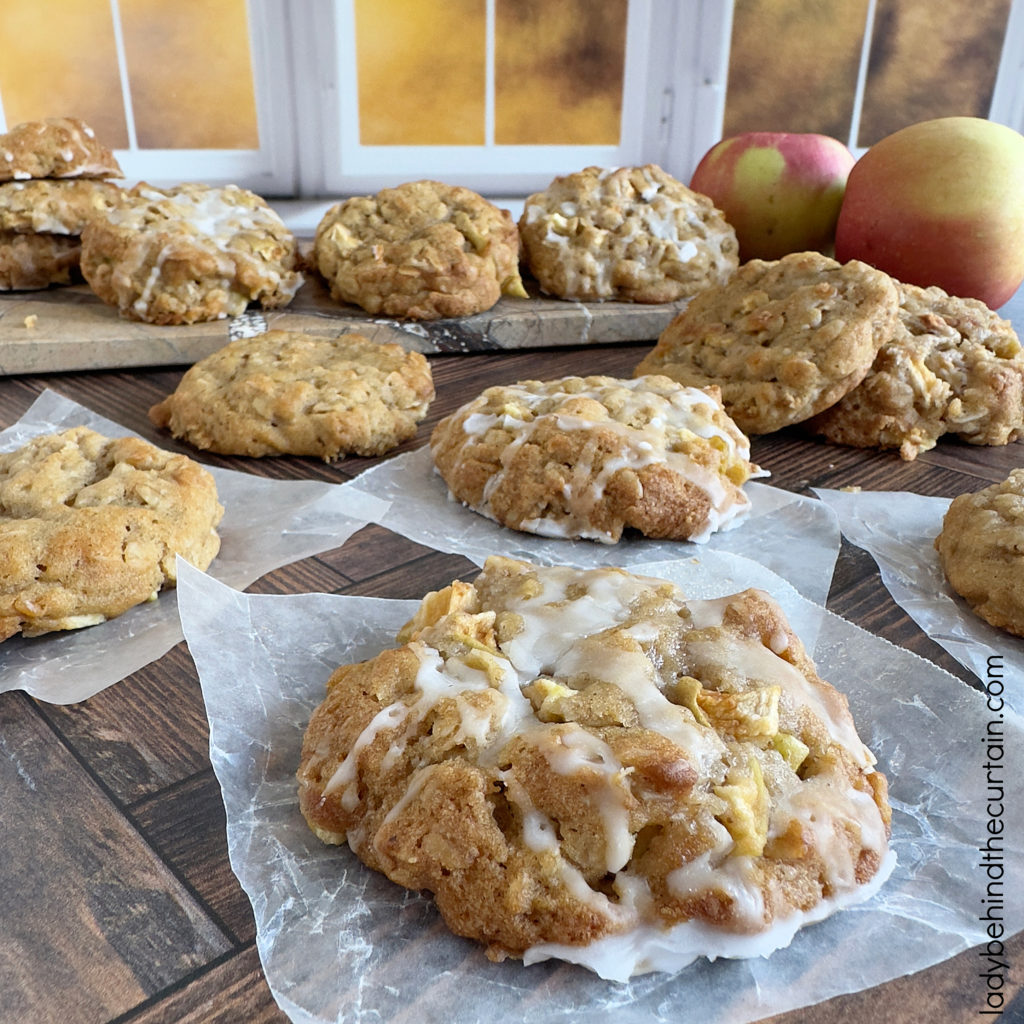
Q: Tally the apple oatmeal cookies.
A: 13